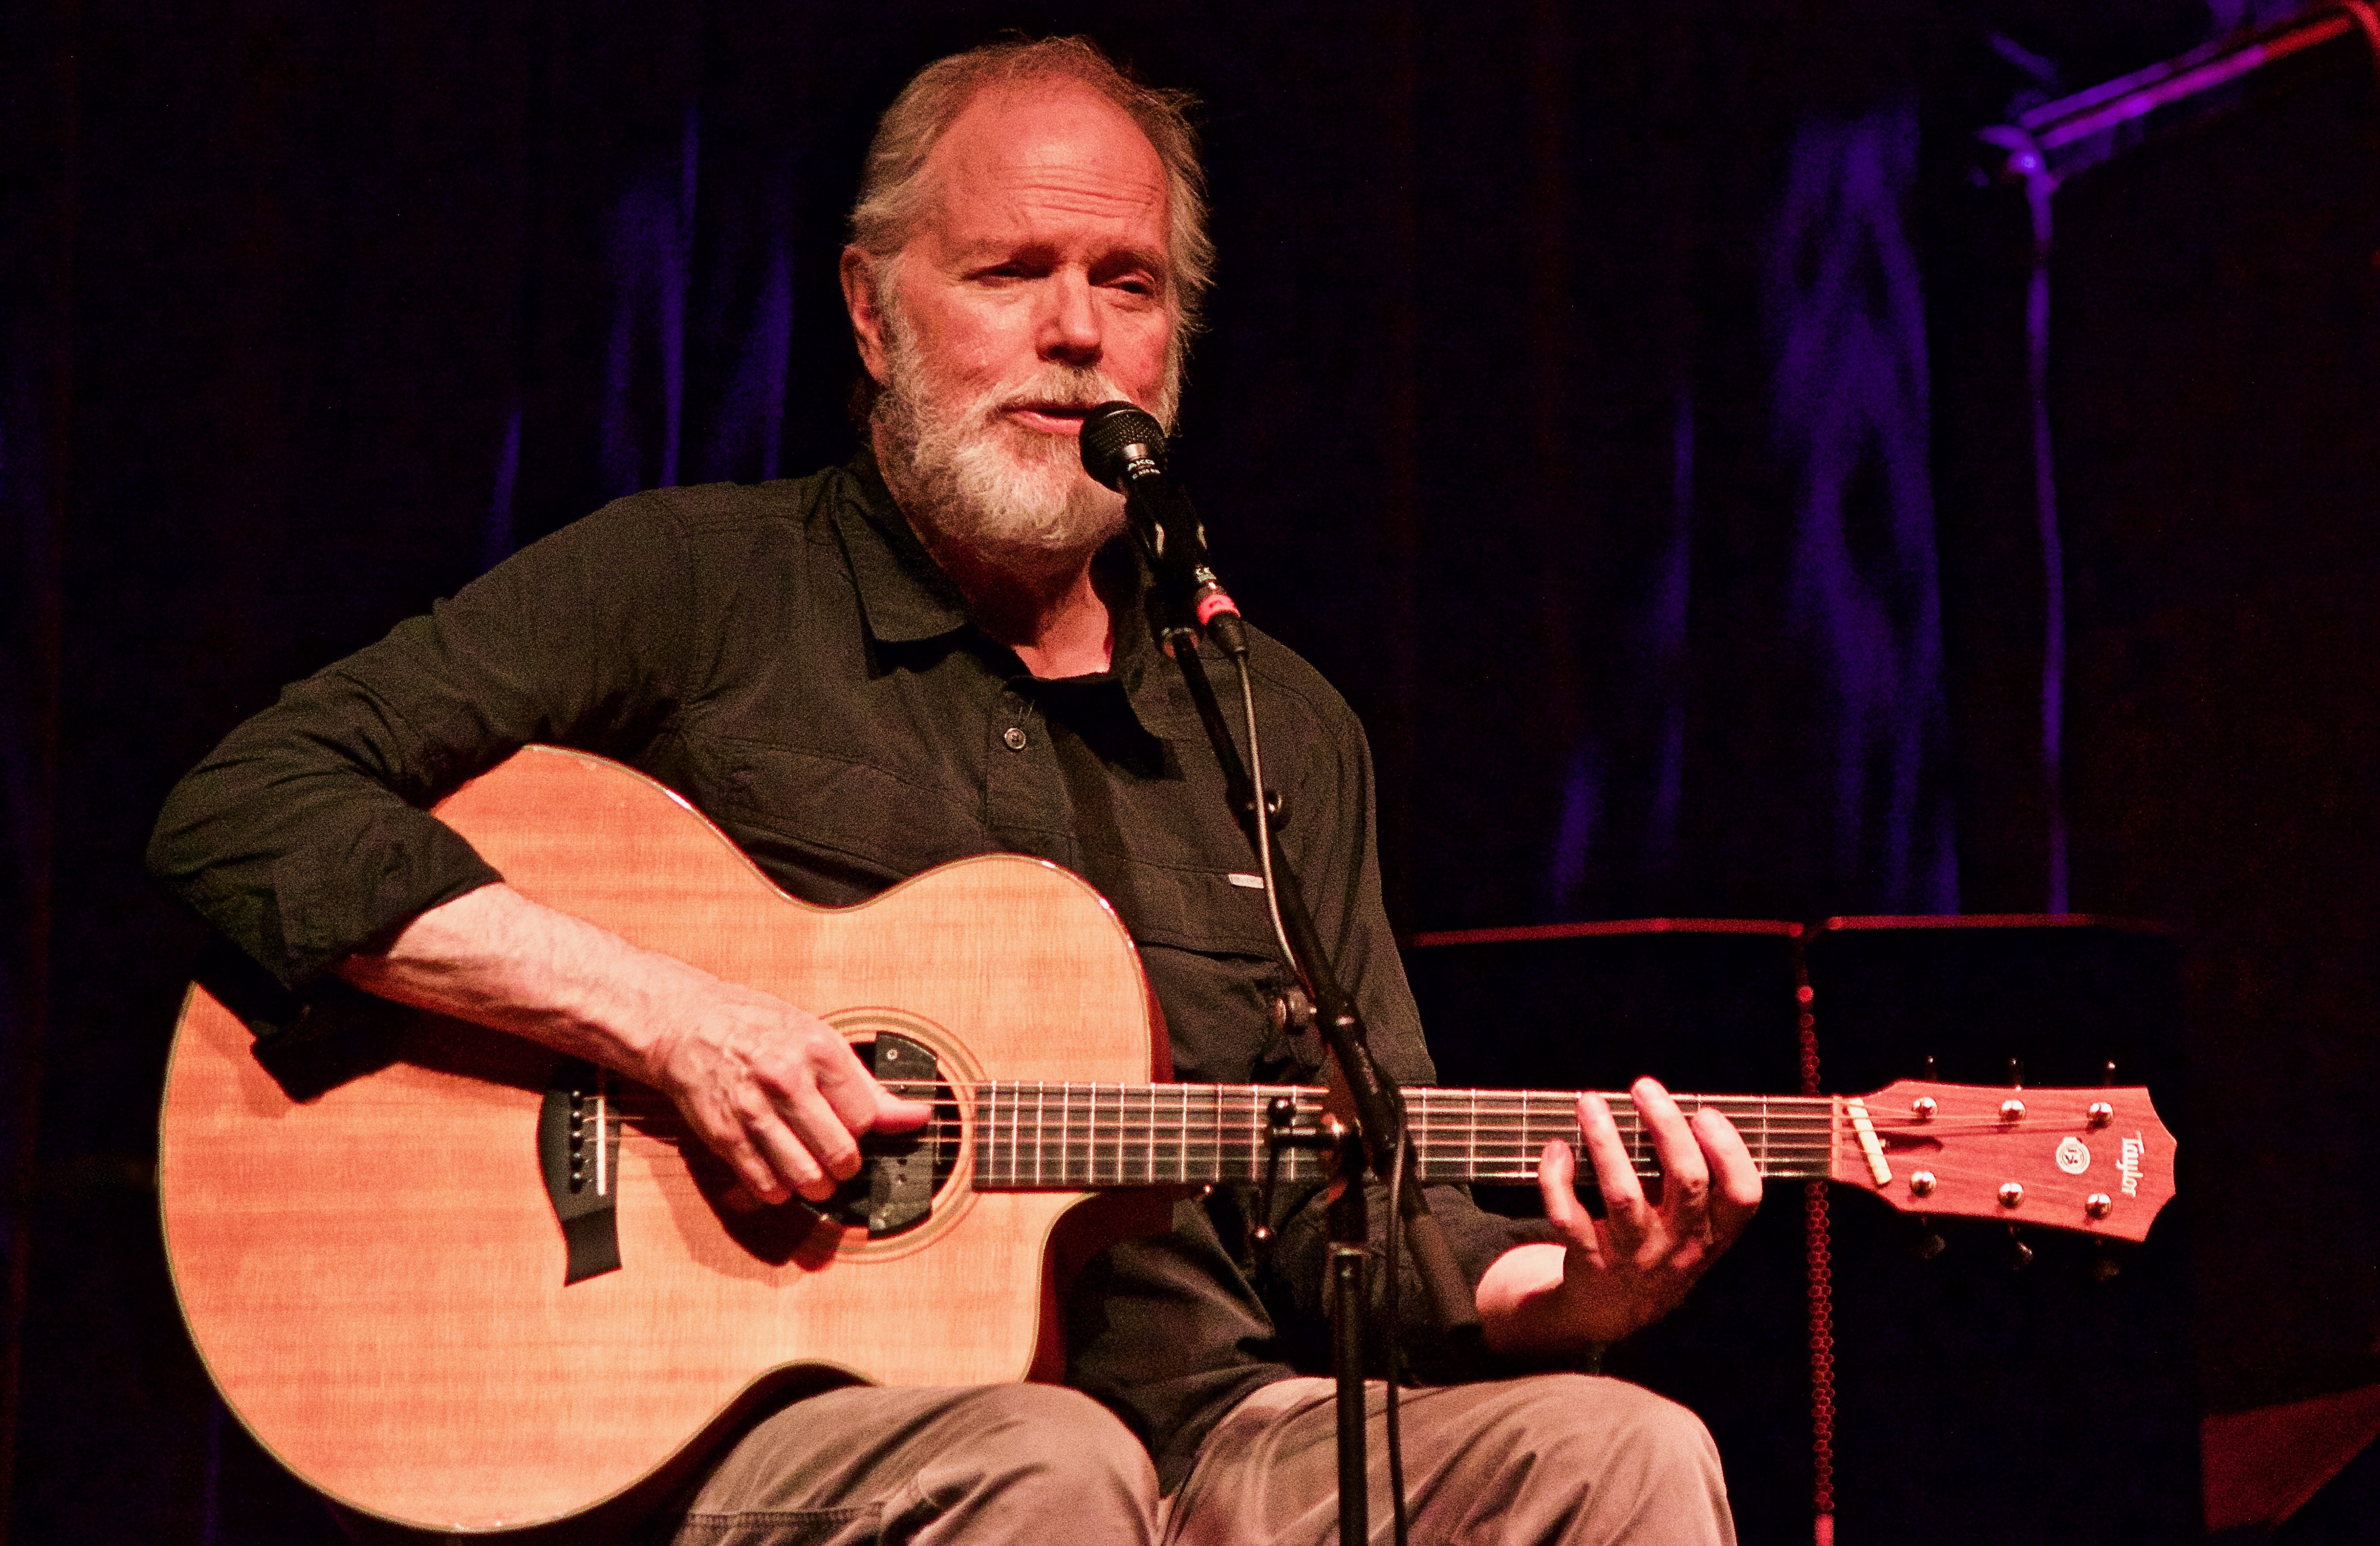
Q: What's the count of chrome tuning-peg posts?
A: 6